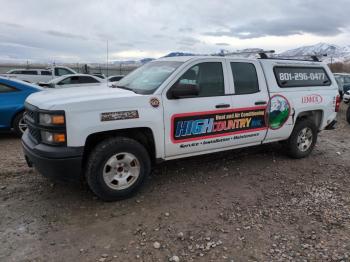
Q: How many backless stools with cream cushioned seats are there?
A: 0